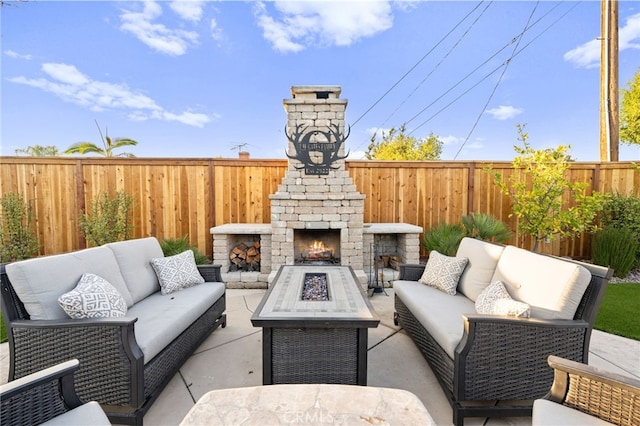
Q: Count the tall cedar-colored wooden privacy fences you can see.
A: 1